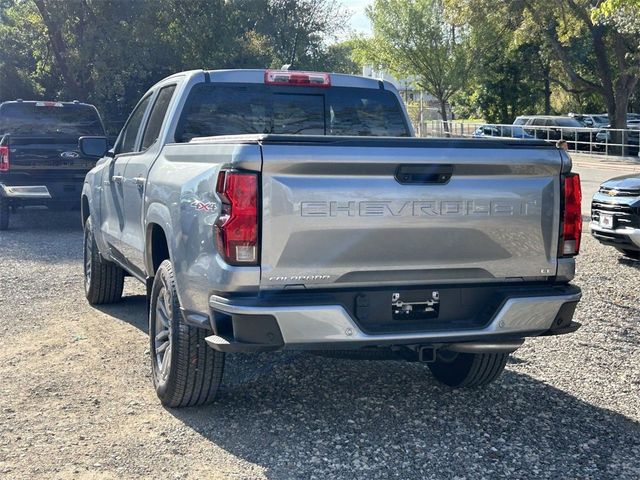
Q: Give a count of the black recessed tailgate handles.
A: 1